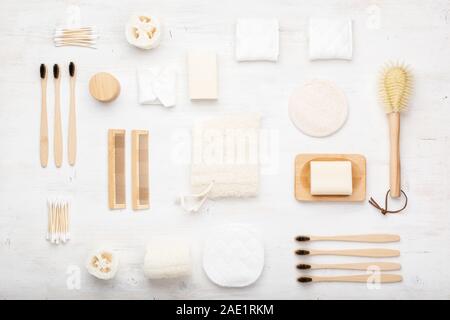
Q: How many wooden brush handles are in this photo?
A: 8